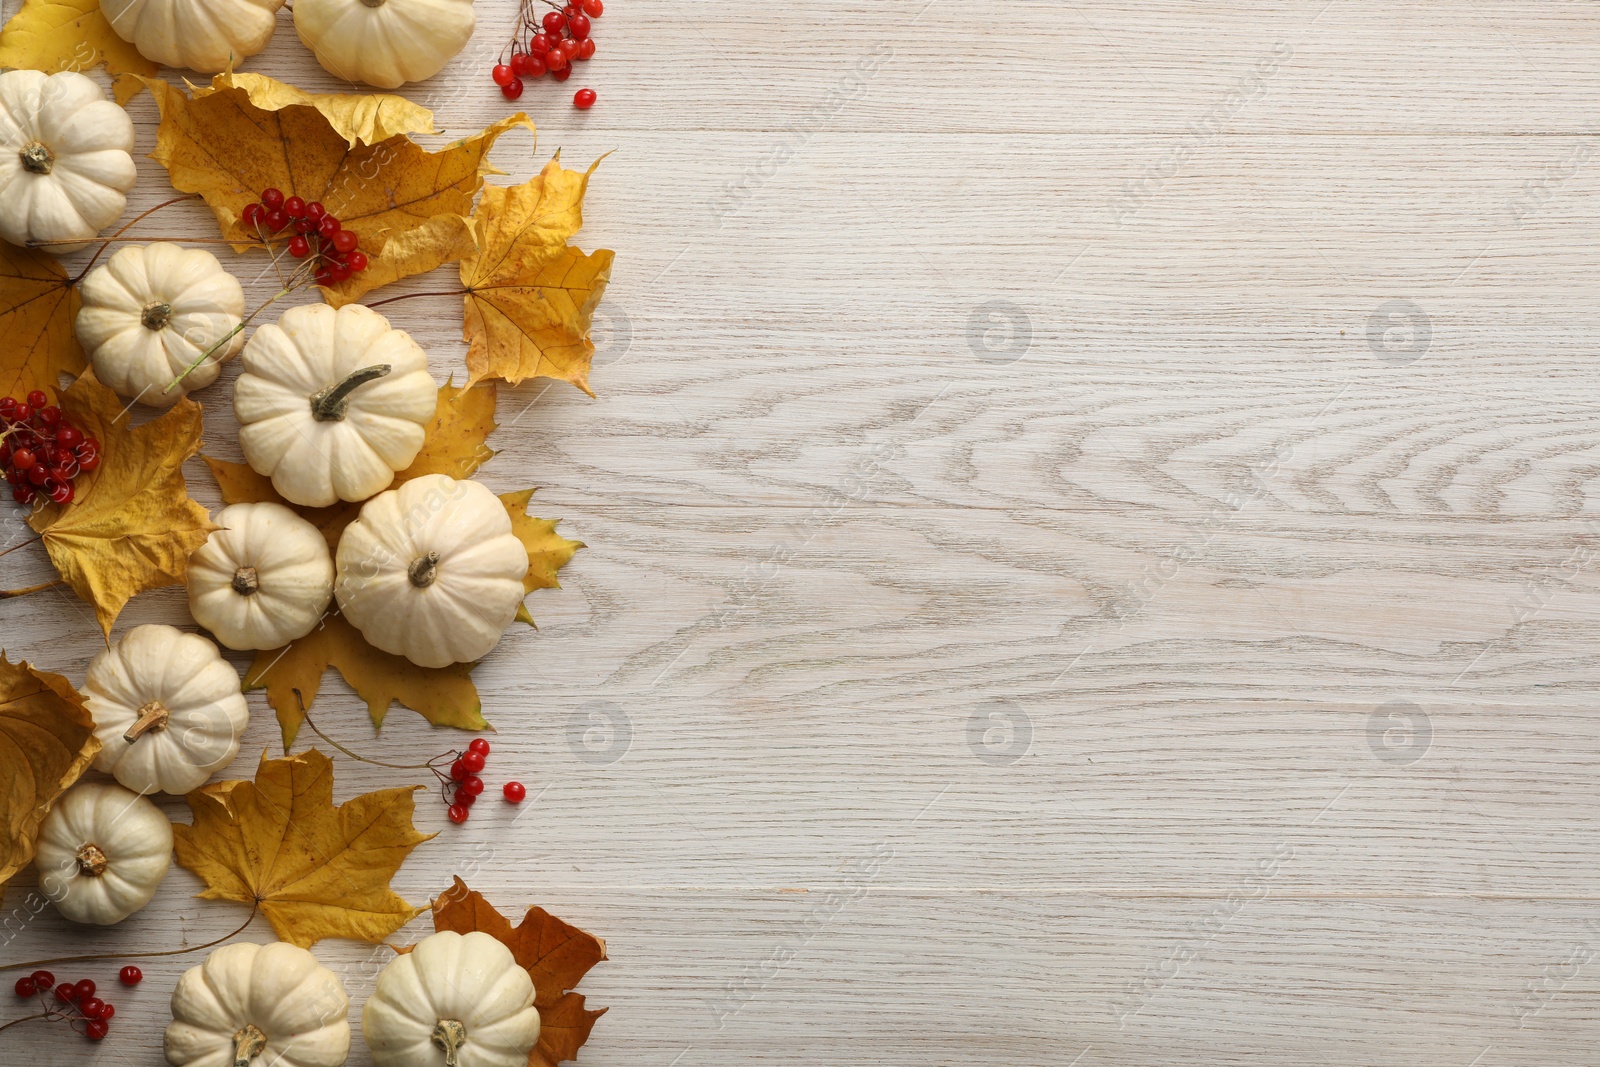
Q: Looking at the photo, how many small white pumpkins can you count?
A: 11